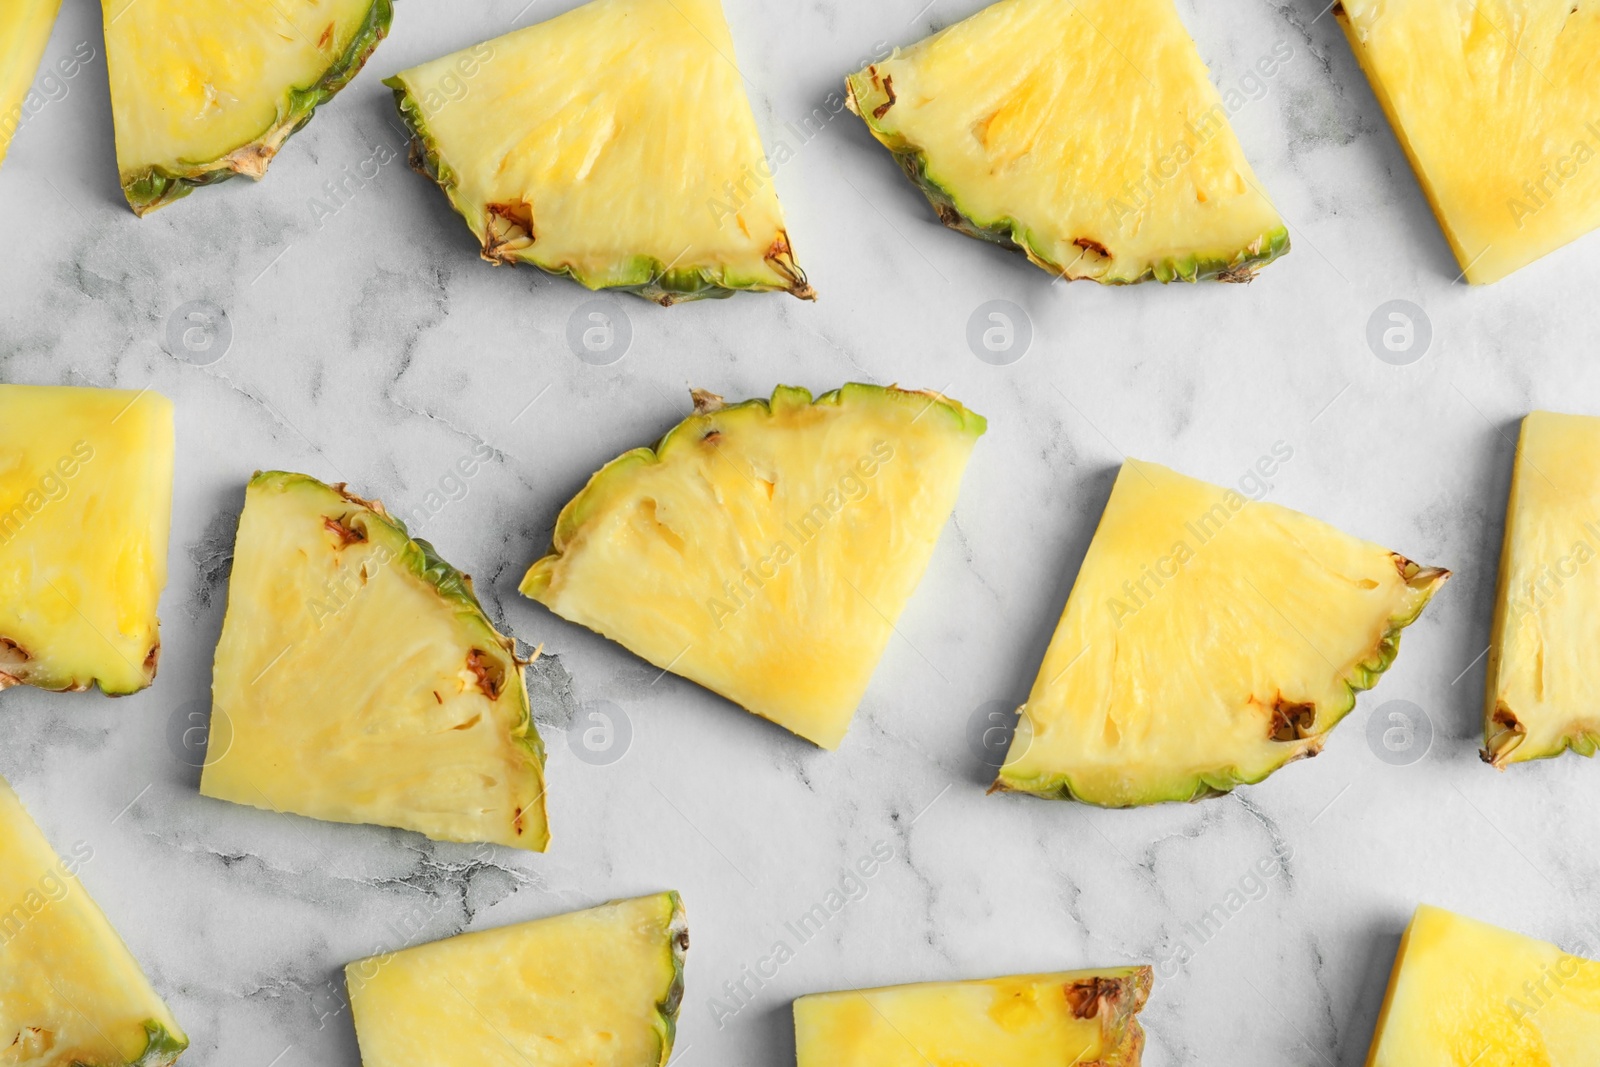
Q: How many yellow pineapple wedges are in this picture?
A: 14